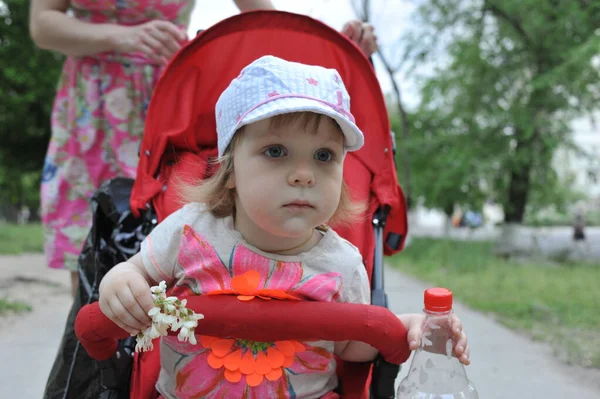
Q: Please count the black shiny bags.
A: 1